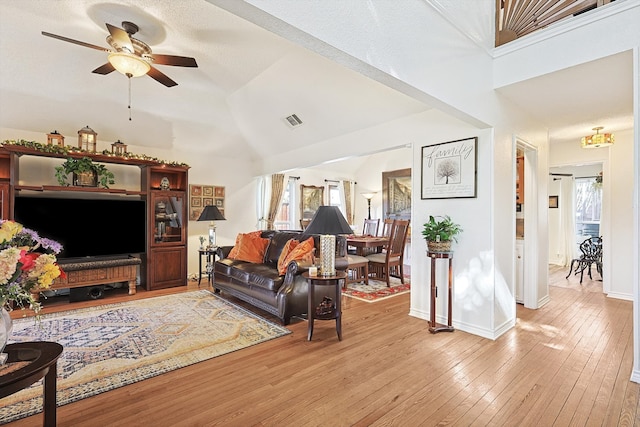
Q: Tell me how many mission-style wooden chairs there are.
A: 4